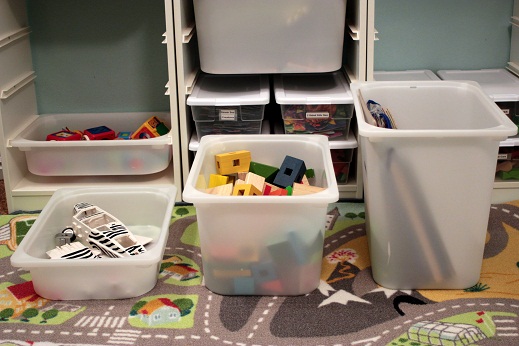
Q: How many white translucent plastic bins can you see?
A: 5